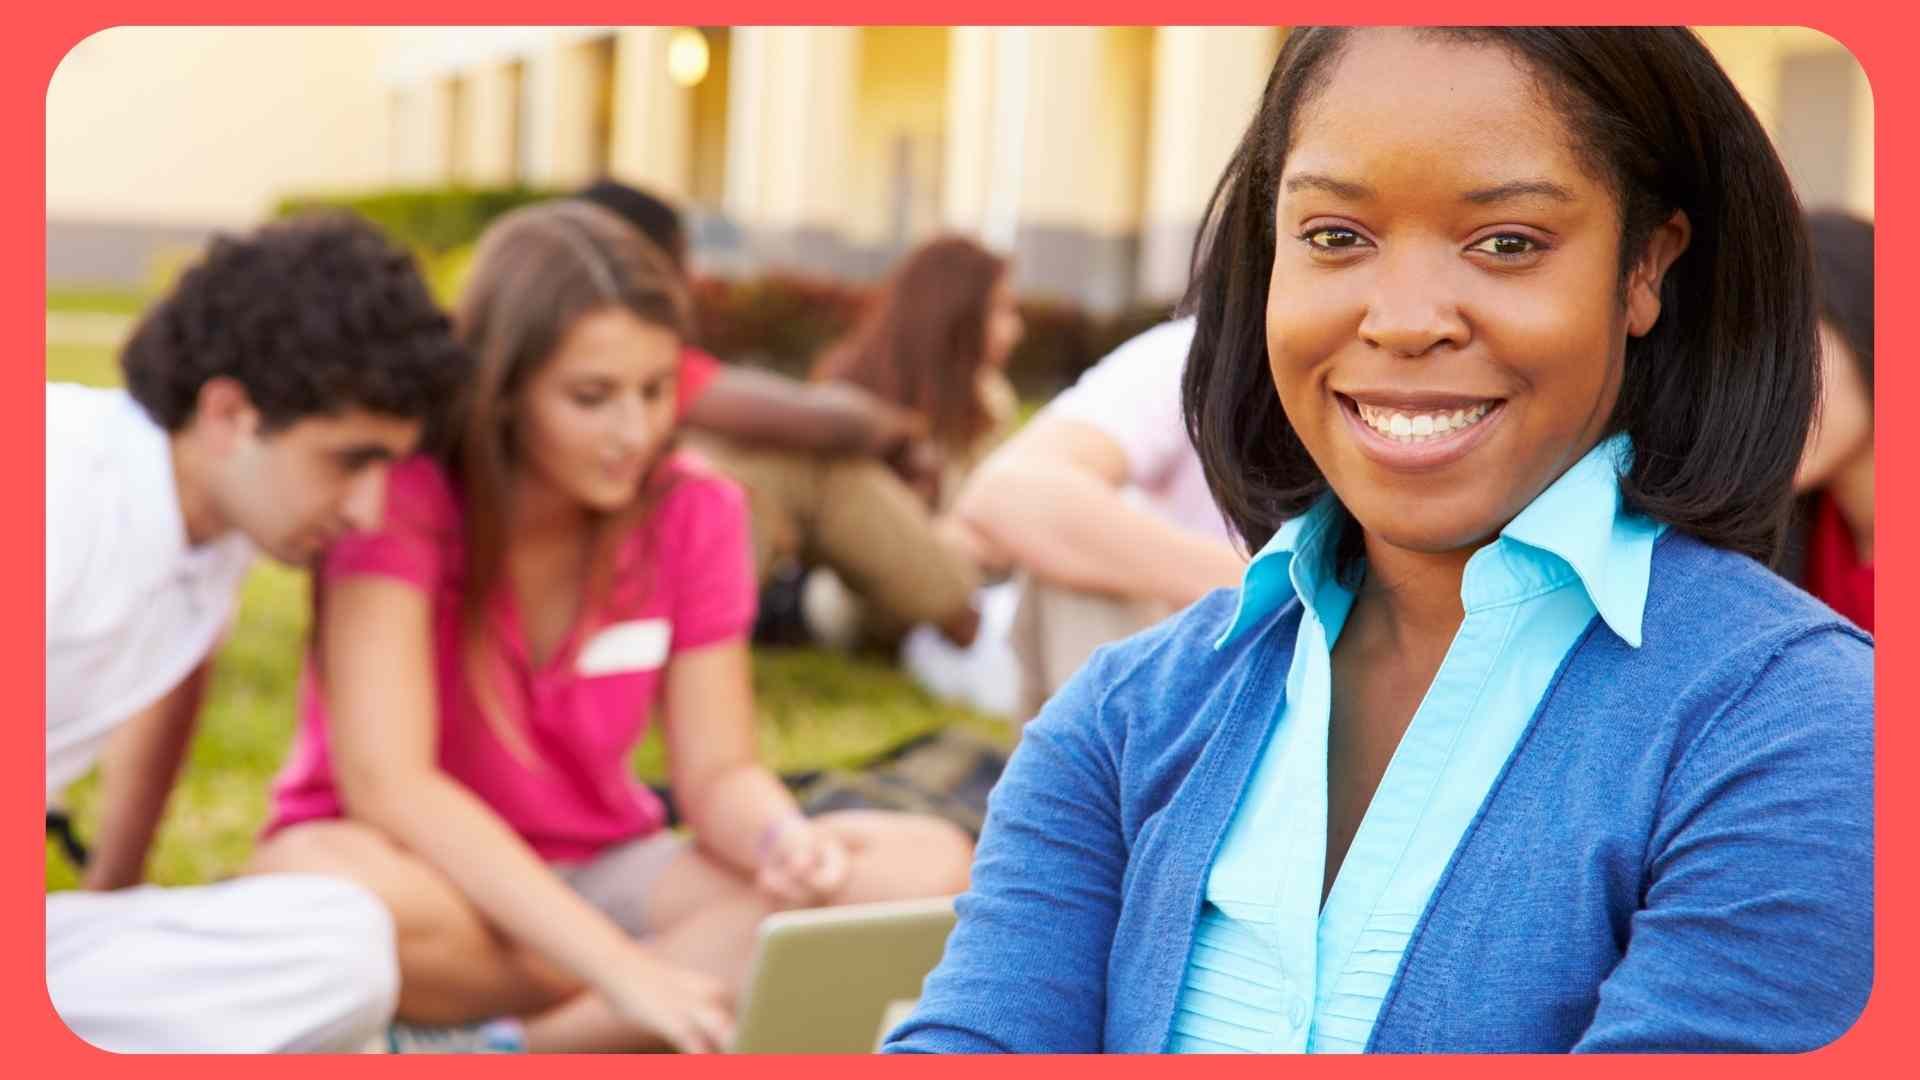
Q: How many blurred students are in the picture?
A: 6